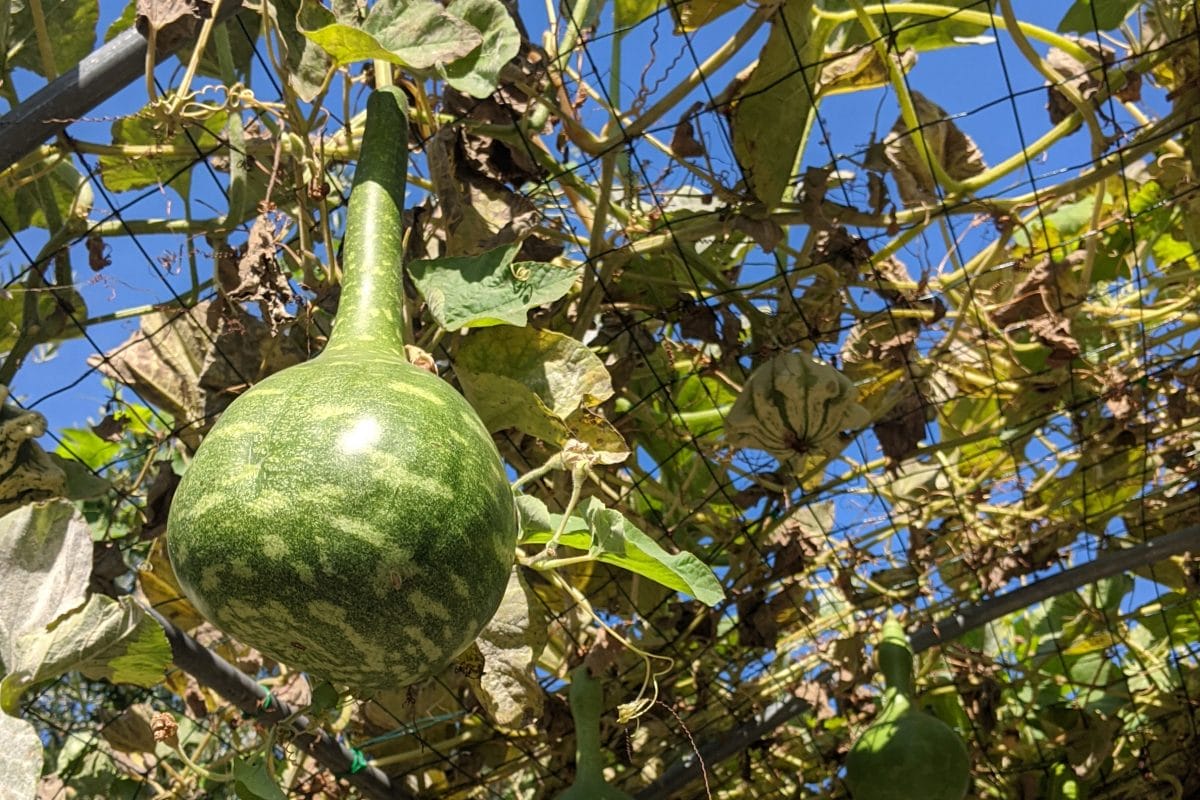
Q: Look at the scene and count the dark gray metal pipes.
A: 3